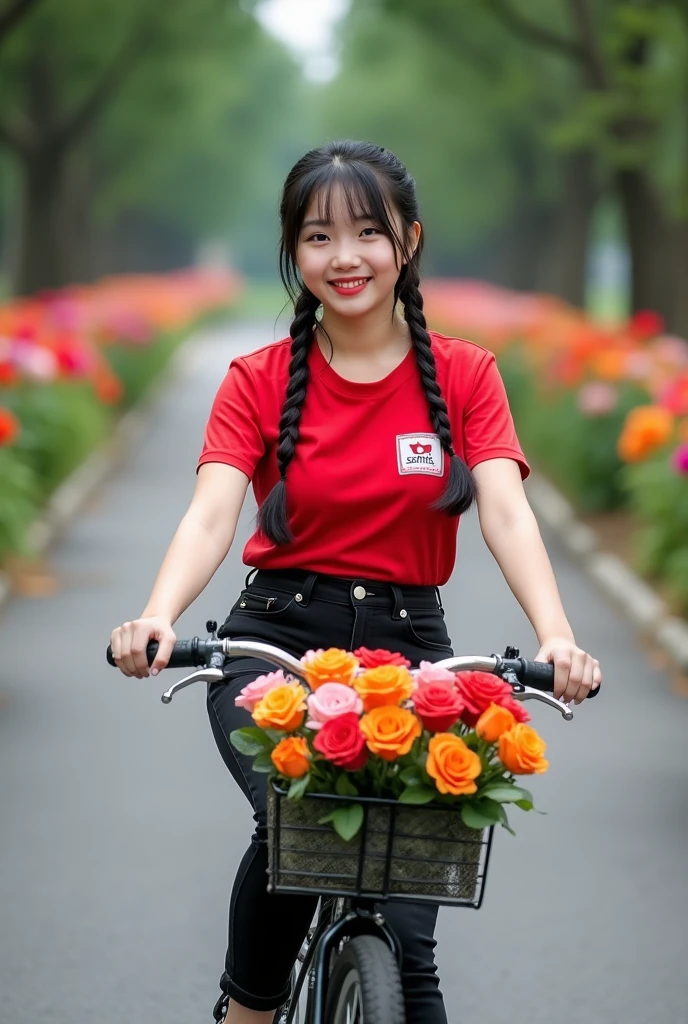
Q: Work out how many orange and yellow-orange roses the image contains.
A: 8